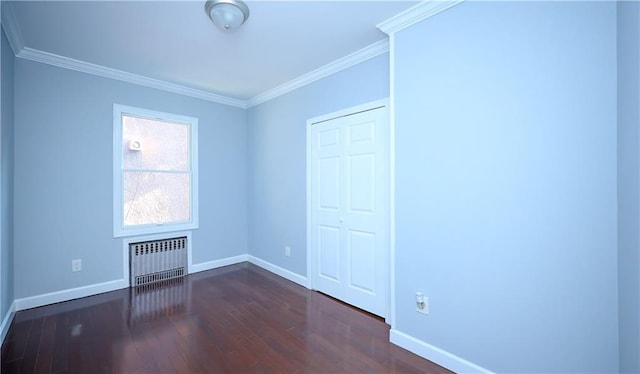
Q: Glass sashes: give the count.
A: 2